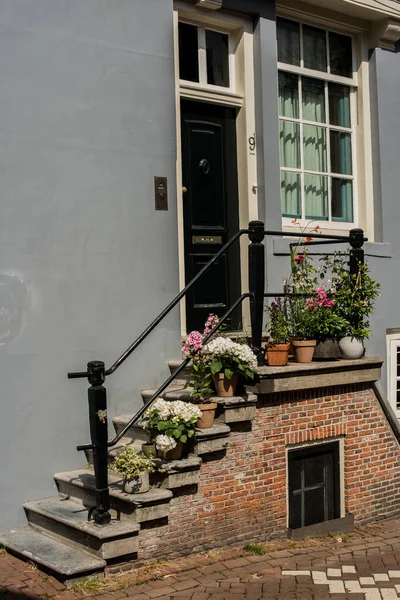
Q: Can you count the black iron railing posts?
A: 3